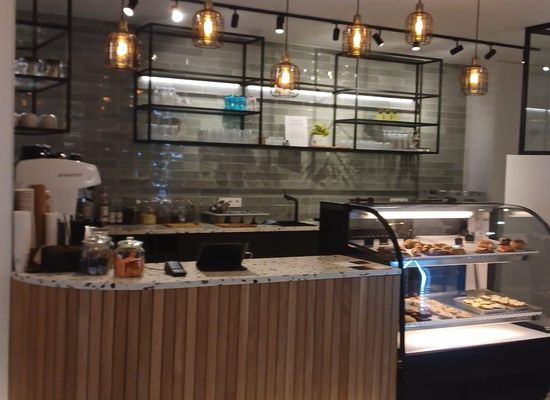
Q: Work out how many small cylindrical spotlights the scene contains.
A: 9